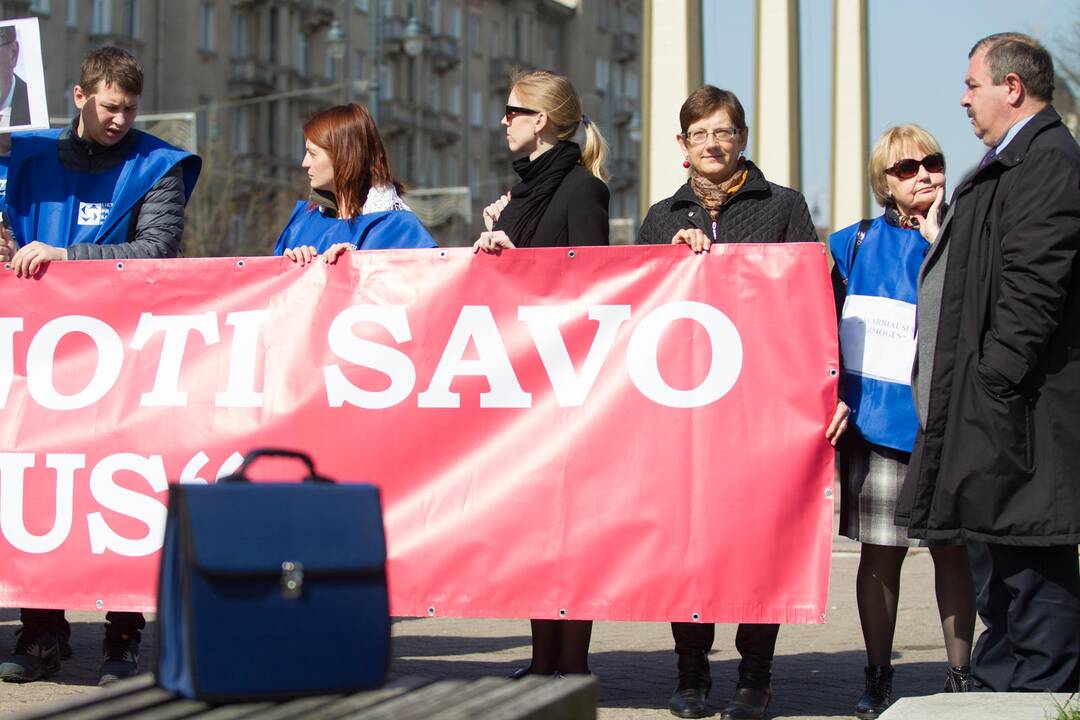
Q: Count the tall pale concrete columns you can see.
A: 3